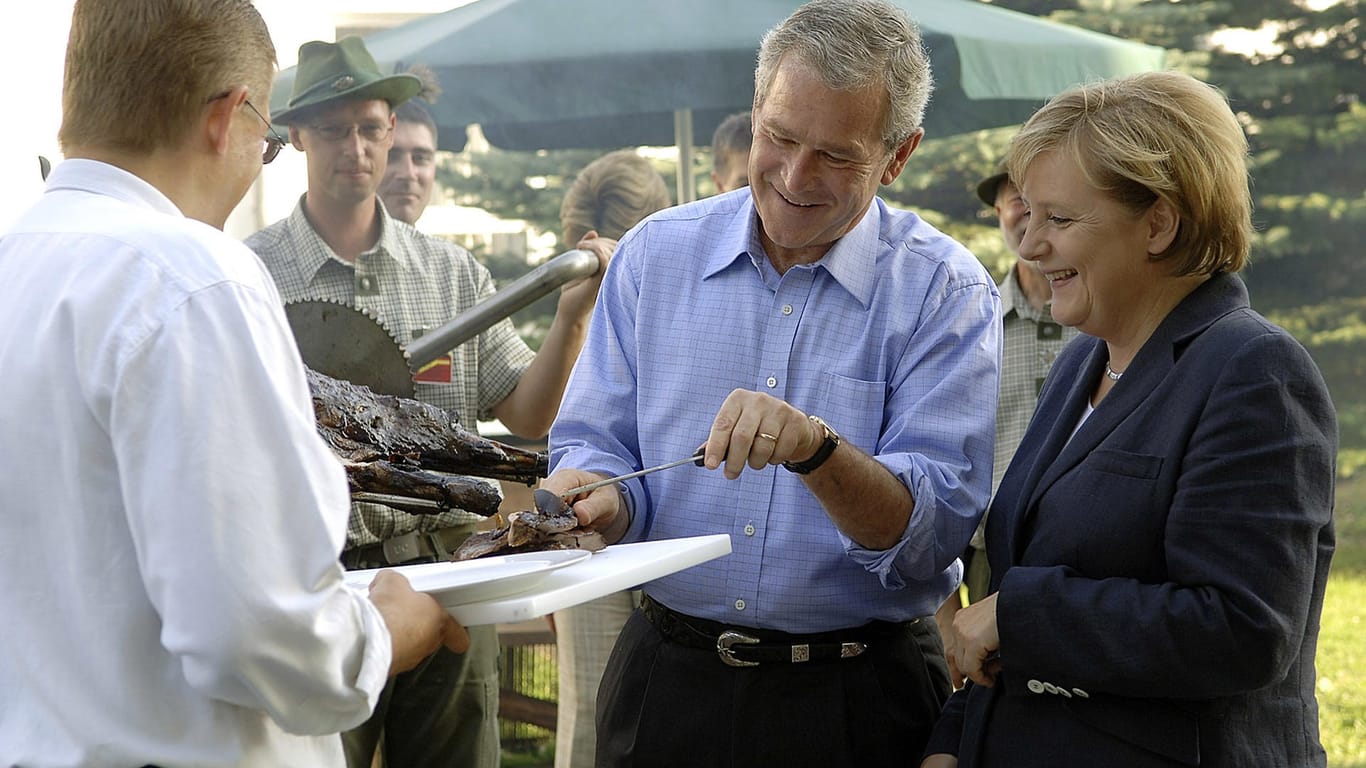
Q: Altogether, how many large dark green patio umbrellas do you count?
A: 1